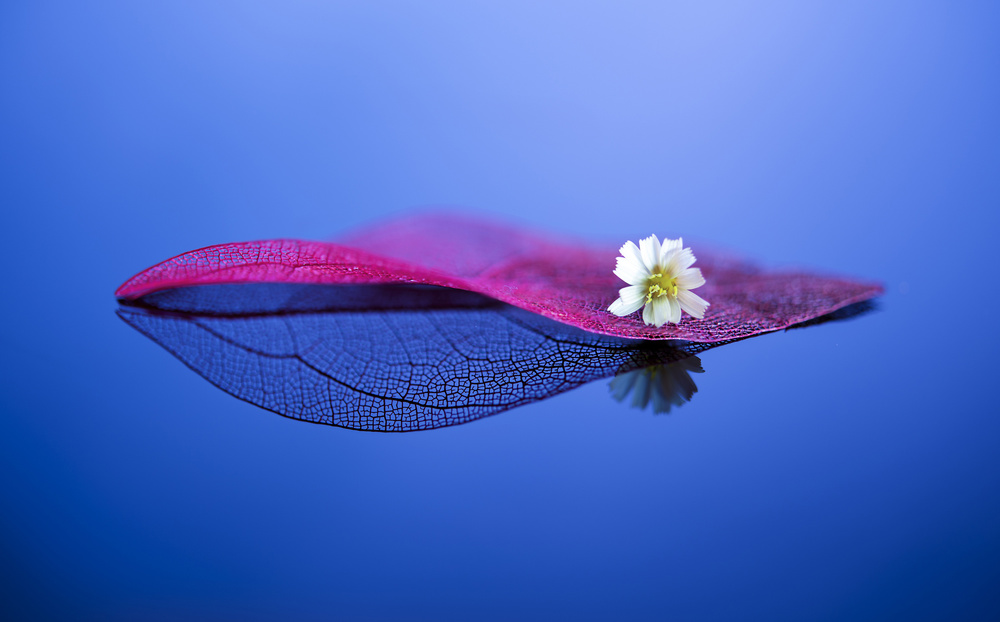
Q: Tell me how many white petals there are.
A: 12